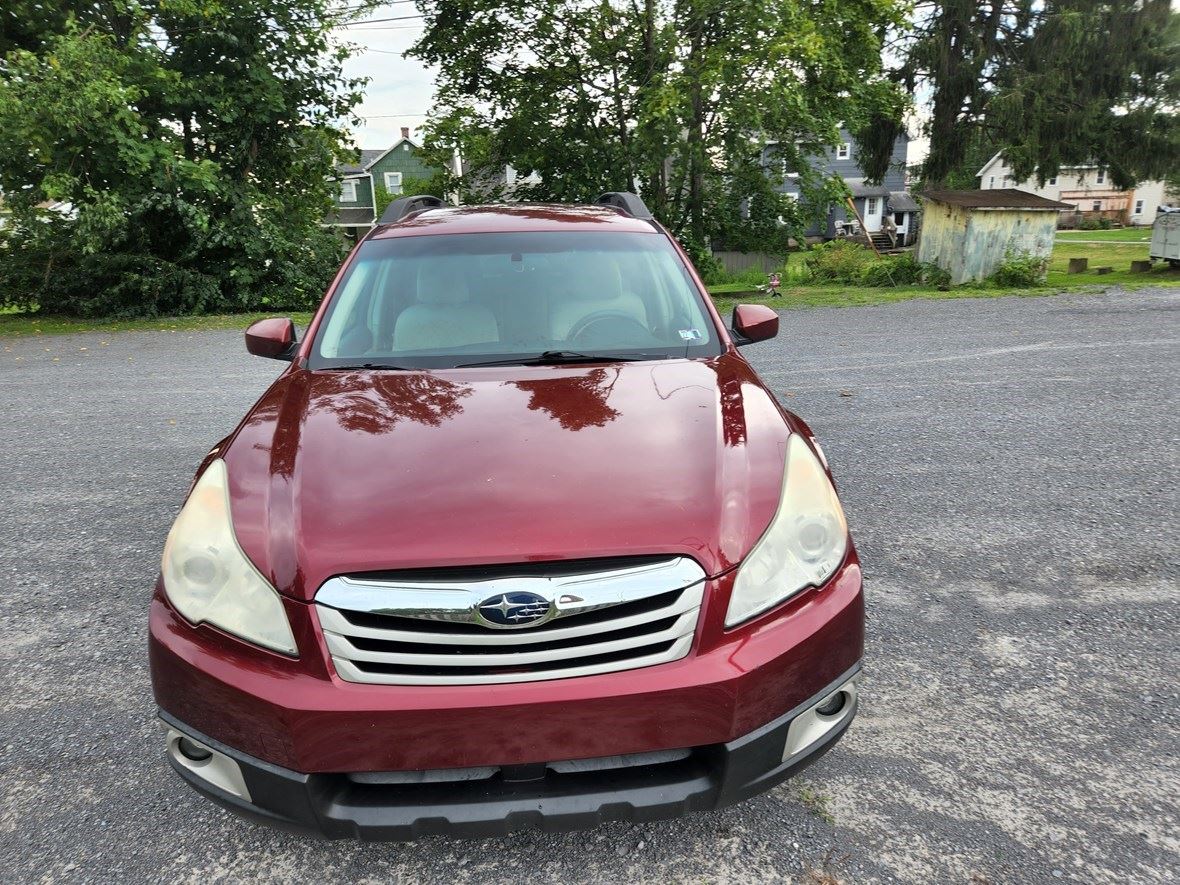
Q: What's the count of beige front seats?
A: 2